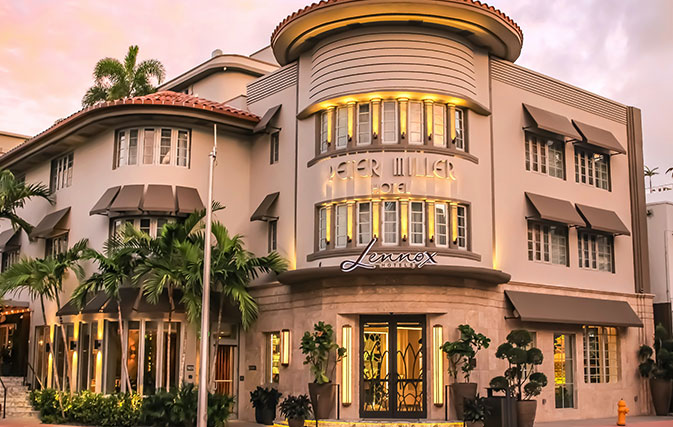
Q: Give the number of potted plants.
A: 7